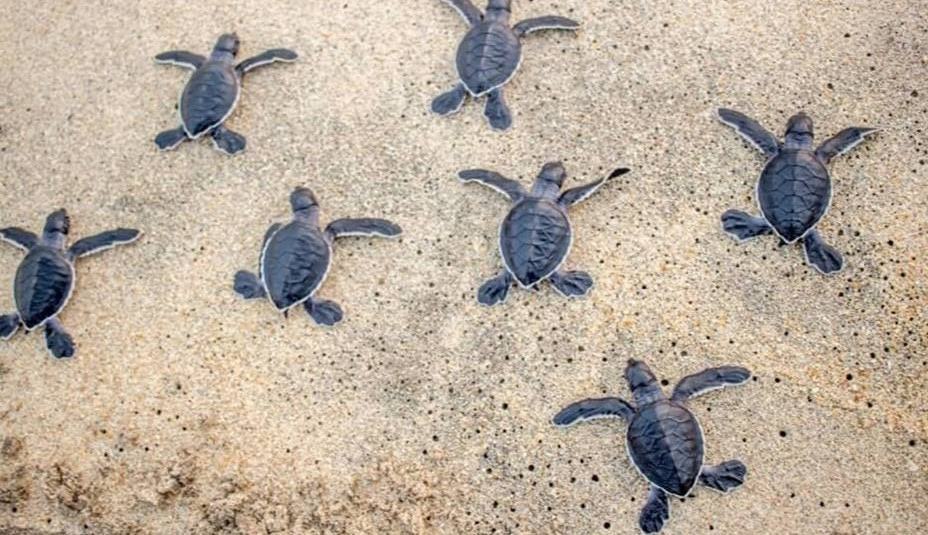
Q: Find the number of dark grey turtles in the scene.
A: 7